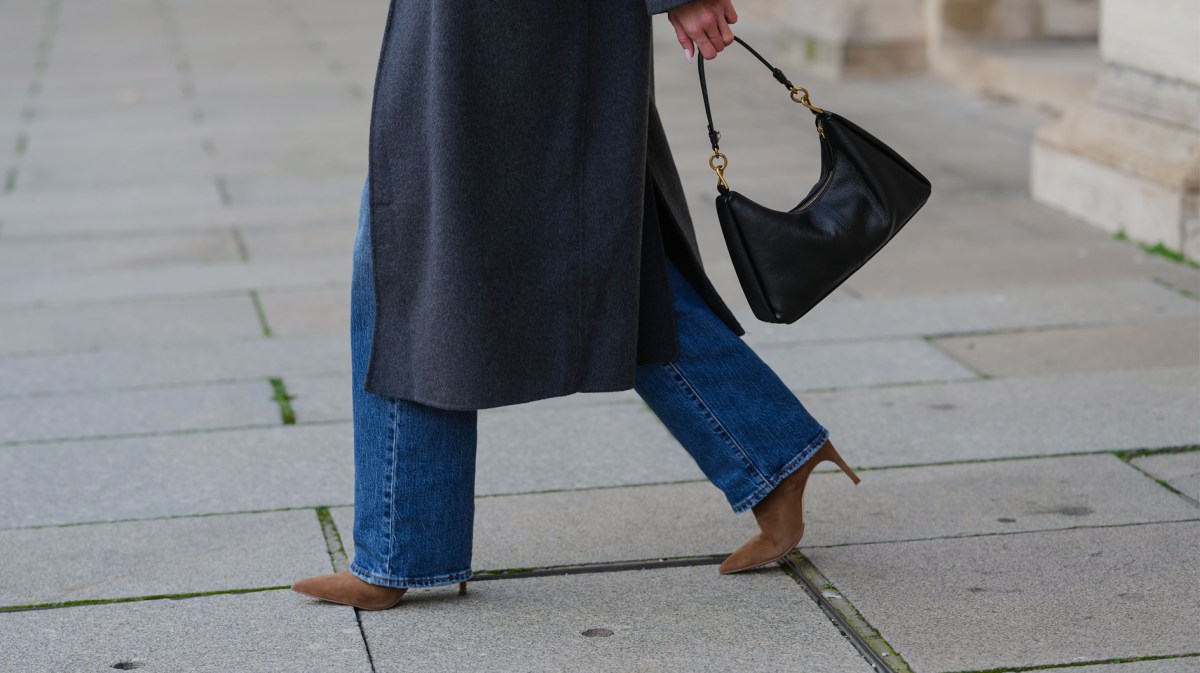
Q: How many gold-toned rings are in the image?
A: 2